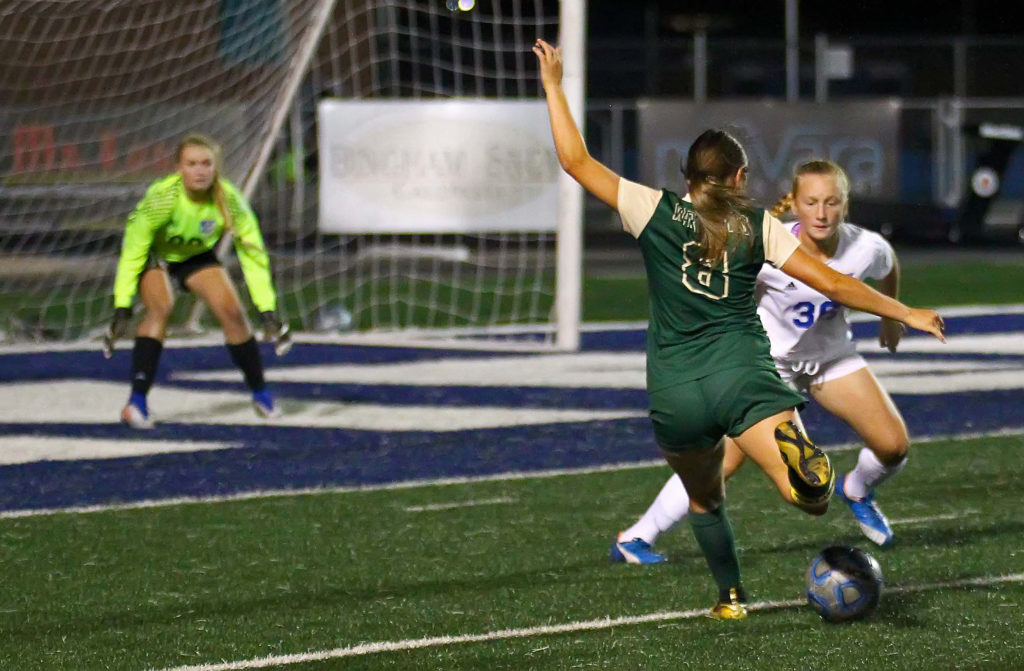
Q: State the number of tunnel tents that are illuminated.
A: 0